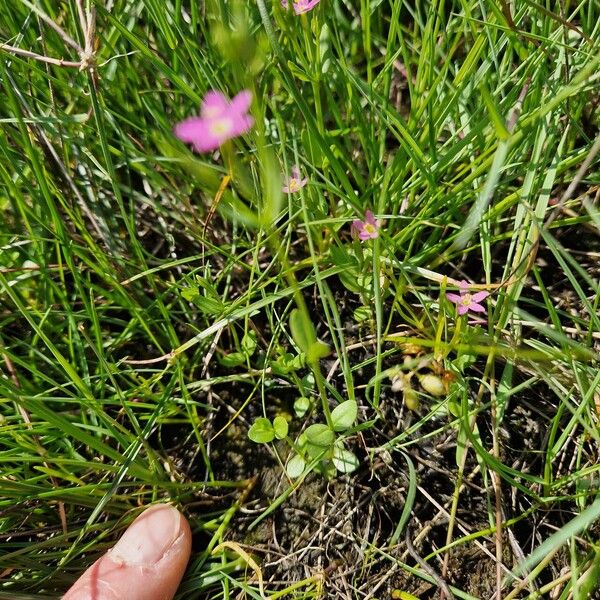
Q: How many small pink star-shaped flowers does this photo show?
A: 5